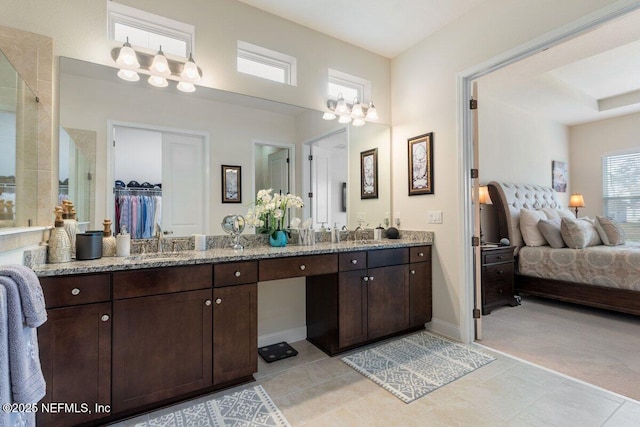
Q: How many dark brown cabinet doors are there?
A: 6